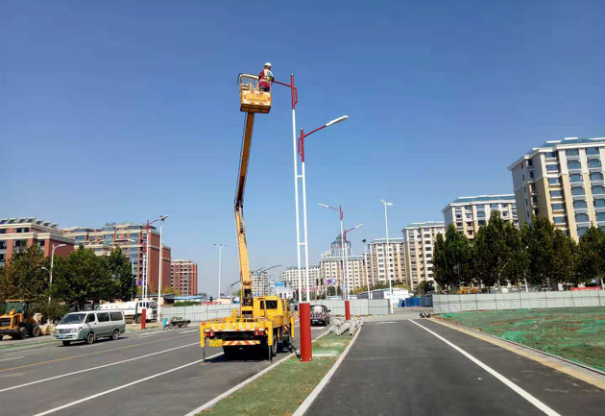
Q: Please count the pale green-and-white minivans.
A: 1